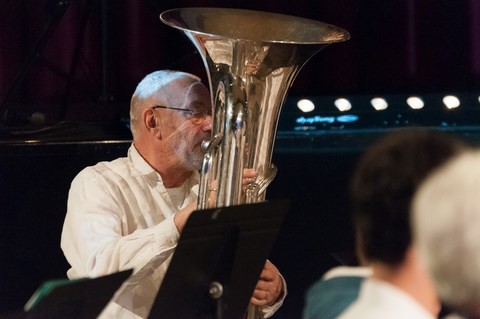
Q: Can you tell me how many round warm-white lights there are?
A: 5